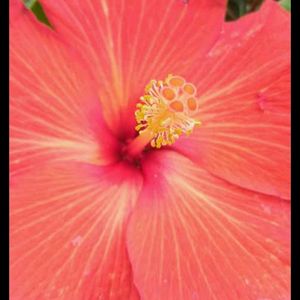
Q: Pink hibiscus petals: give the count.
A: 5